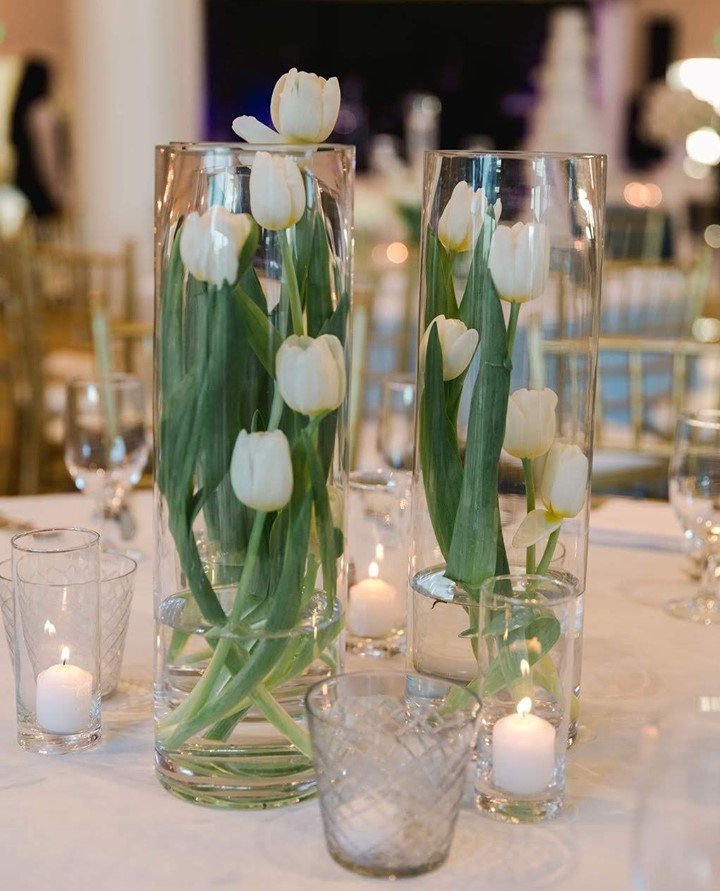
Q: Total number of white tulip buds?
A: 10